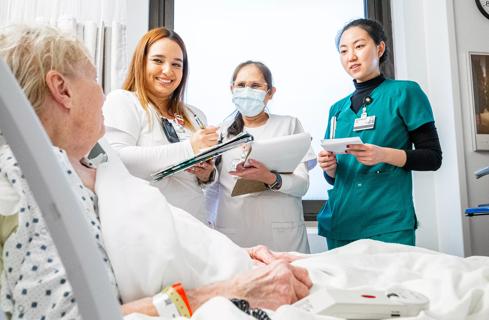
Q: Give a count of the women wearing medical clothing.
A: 3